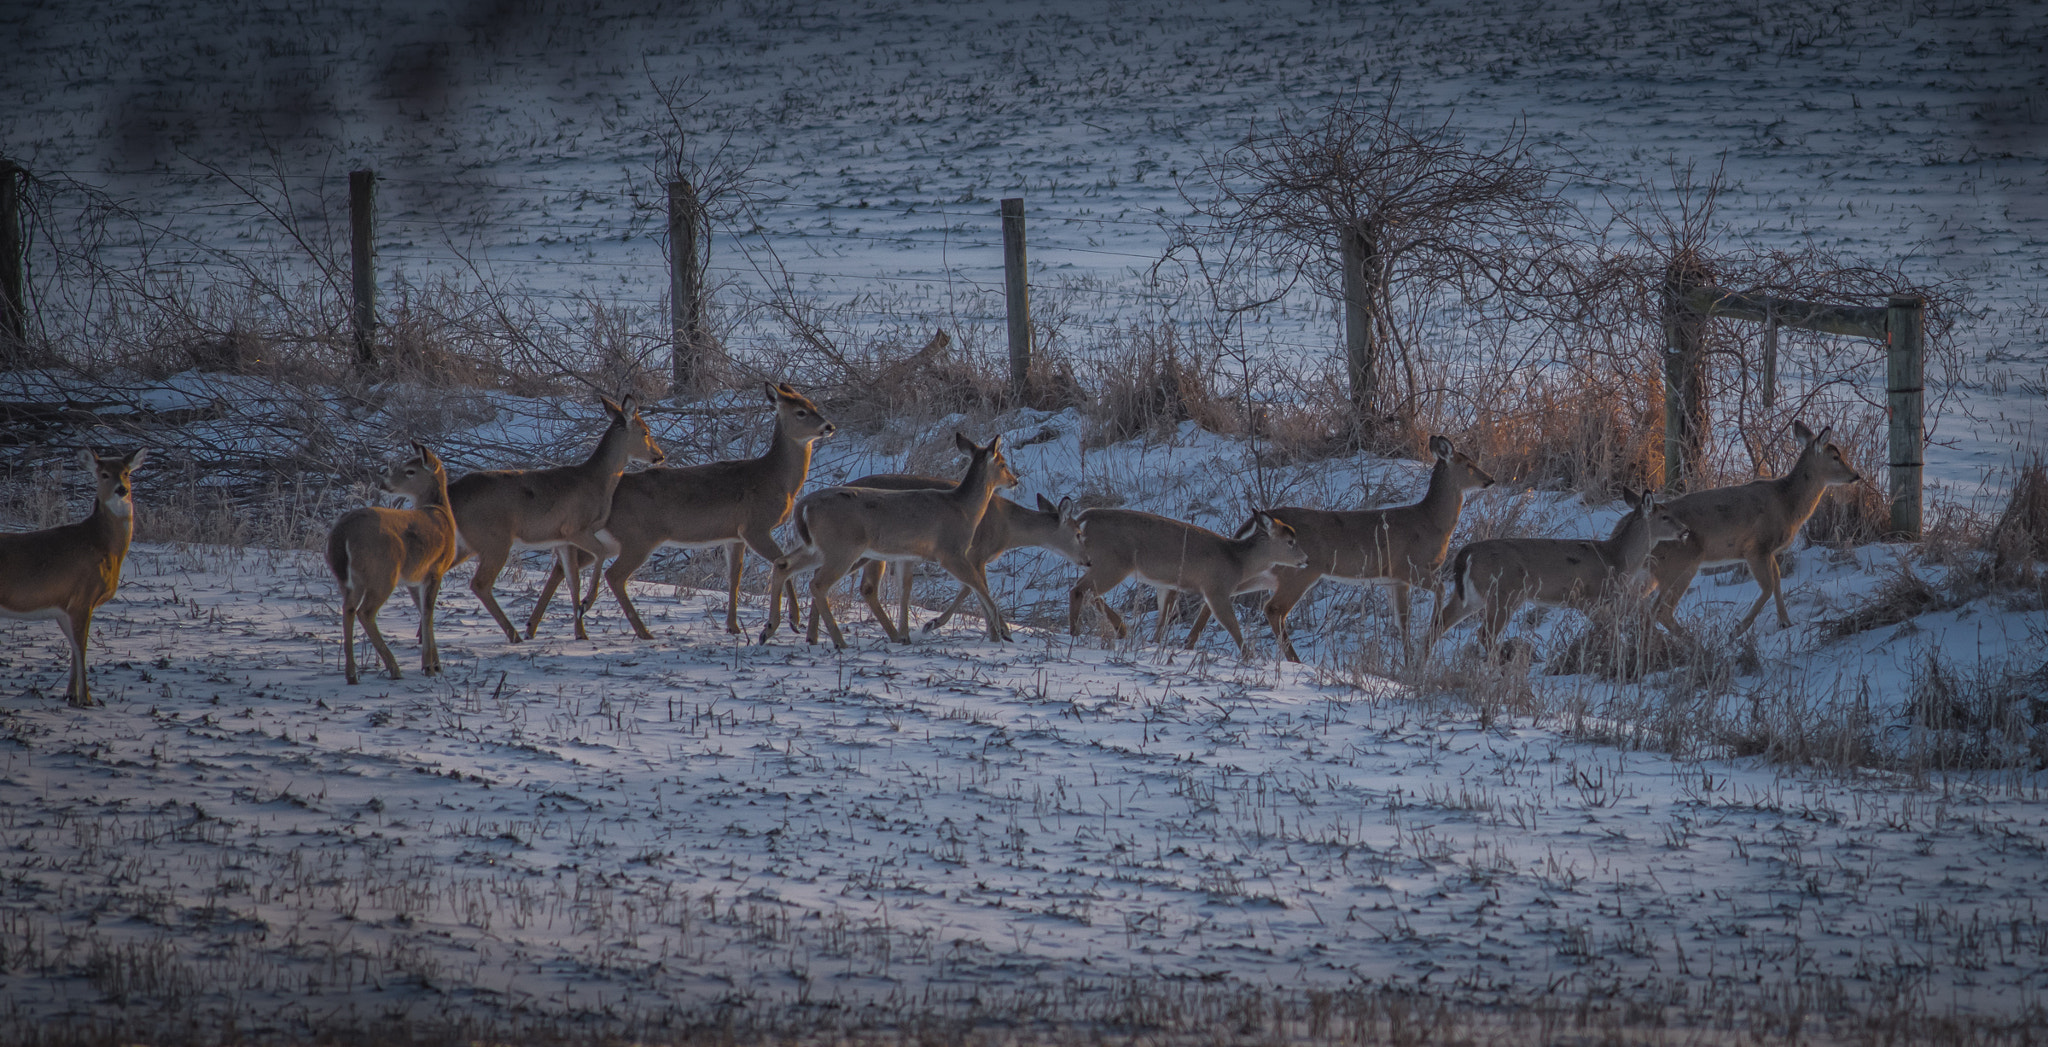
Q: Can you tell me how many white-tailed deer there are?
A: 10